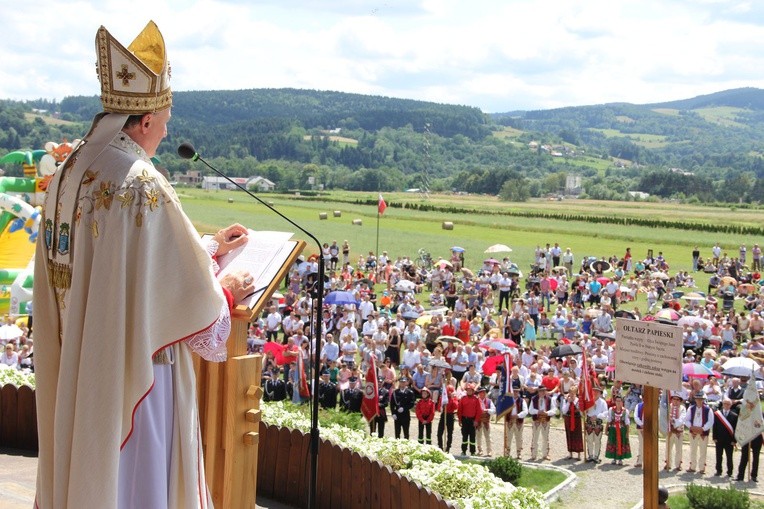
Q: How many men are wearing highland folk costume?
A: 7